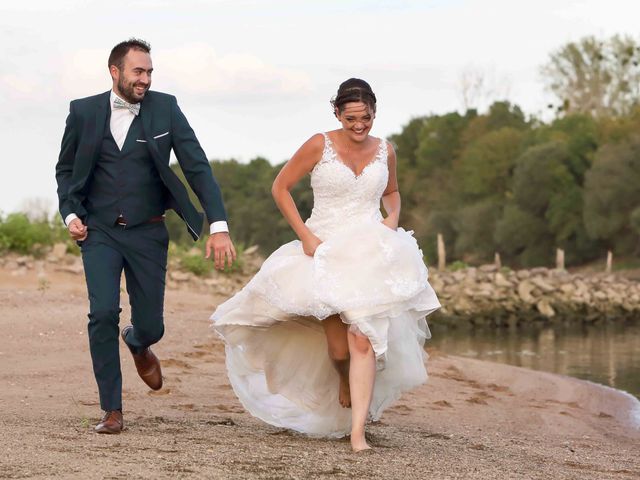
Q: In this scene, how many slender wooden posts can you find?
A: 4